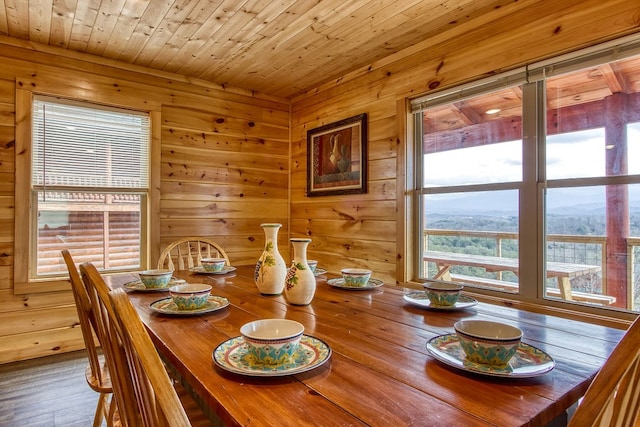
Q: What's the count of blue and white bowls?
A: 8